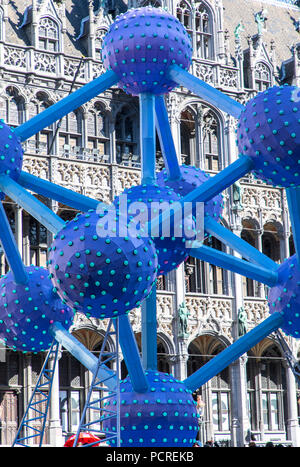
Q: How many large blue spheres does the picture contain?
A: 9